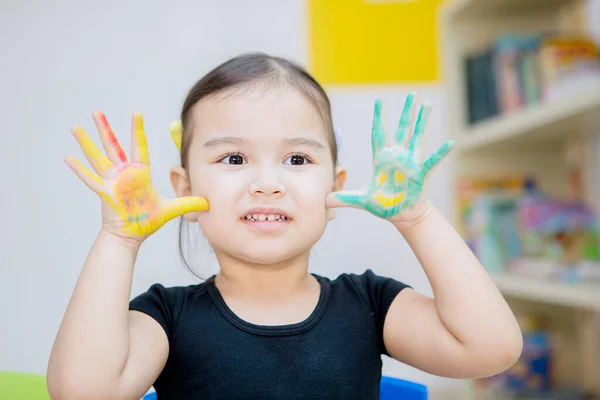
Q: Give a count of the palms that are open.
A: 2